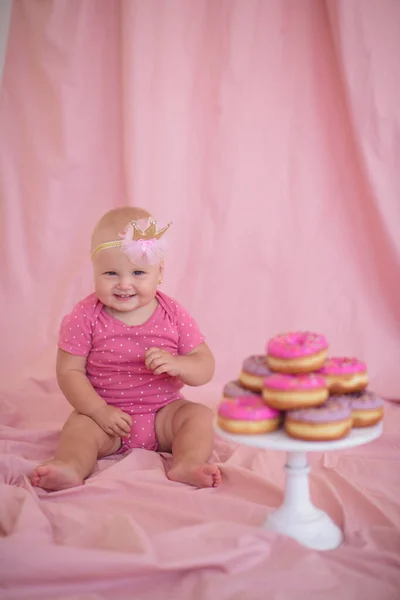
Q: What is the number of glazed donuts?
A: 8